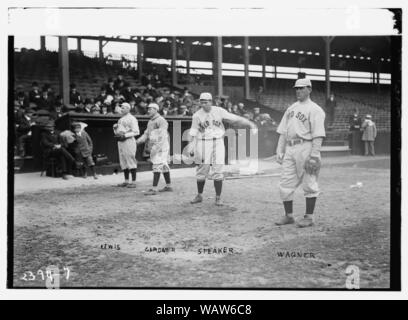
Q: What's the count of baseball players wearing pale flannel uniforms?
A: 4